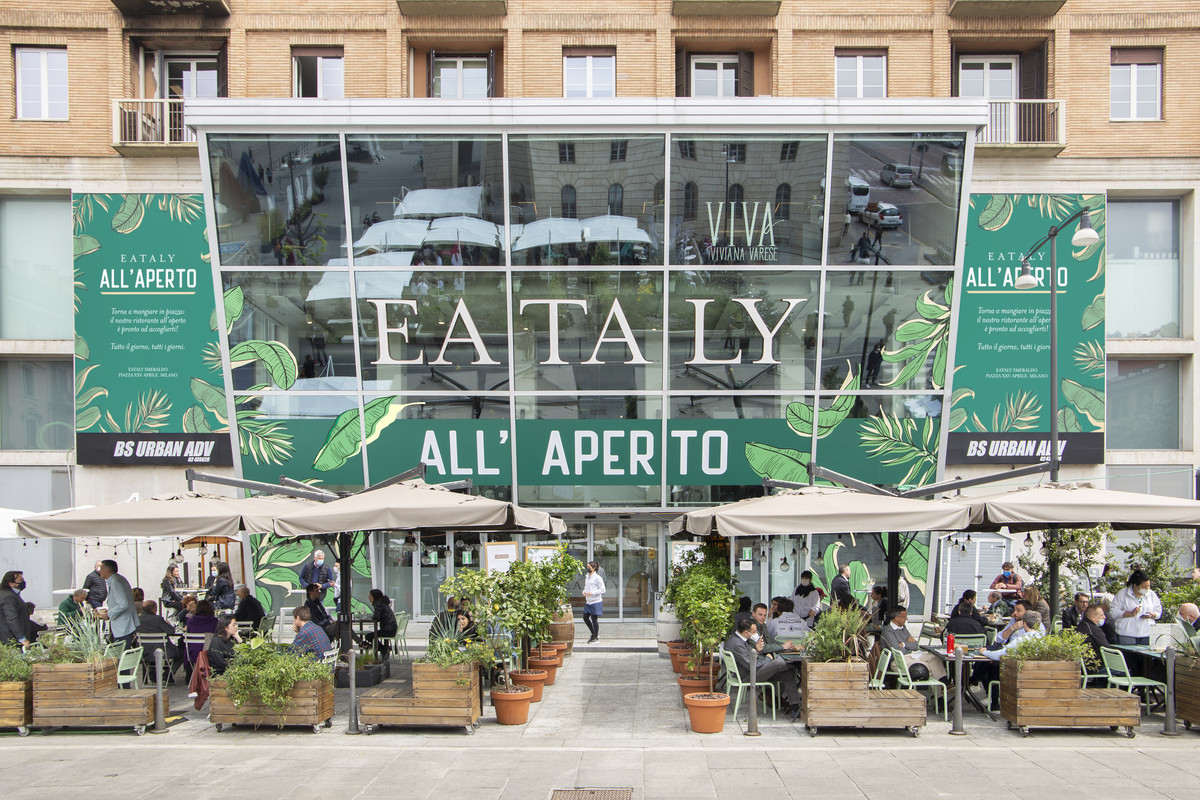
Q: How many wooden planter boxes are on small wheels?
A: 7